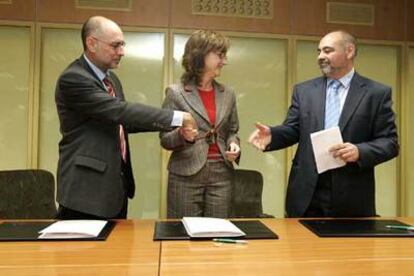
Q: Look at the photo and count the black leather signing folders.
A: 3